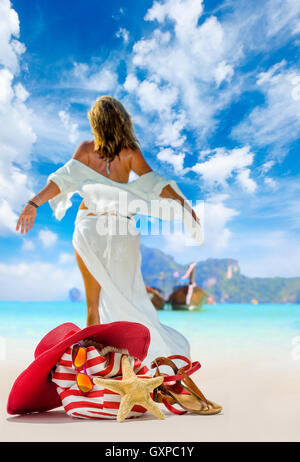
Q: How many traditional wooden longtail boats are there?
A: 2